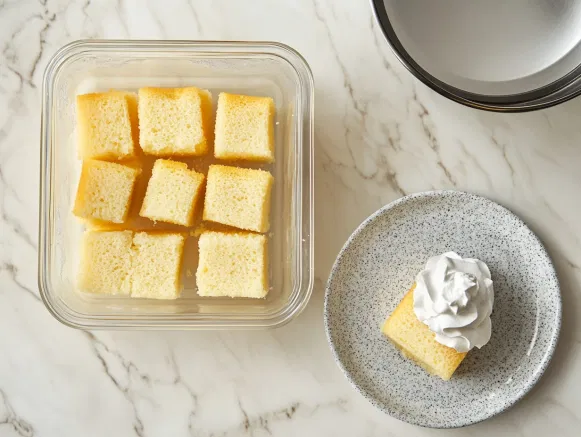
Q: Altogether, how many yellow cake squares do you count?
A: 10